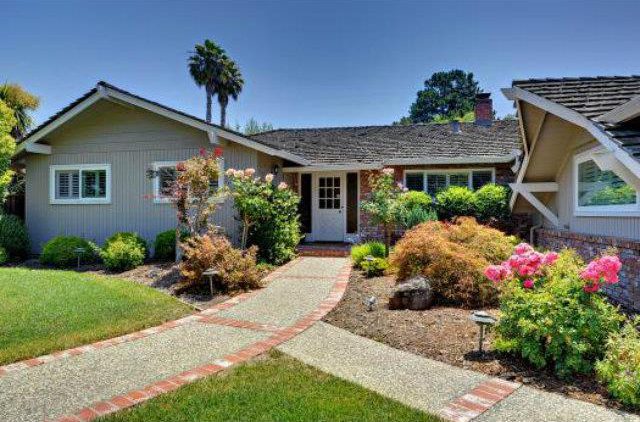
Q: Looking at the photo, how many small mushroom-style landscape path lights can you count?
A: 4